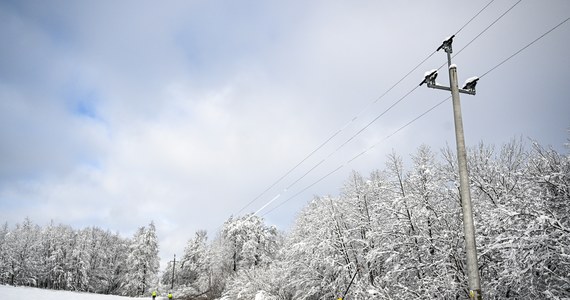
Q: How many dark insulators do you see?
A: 3